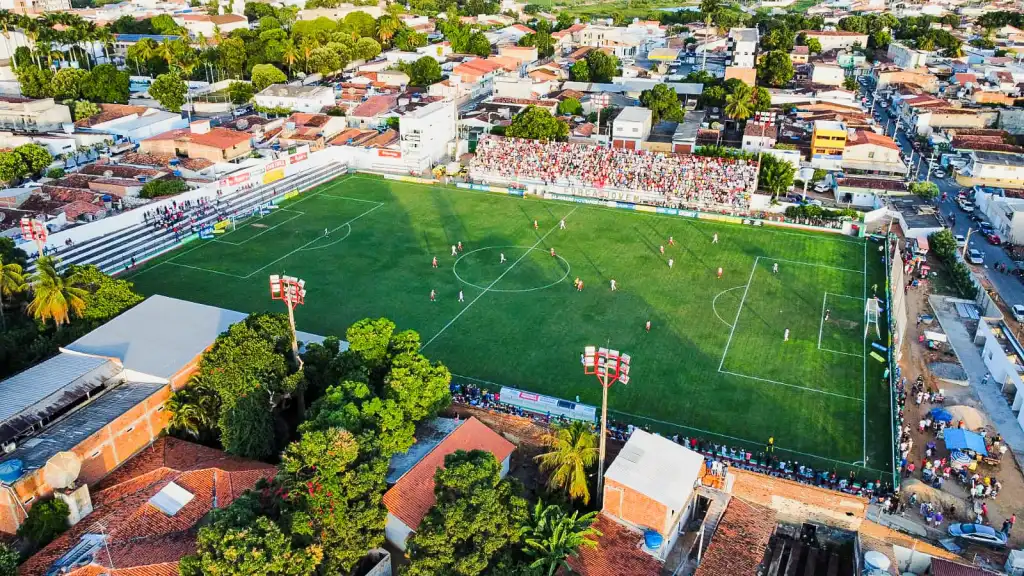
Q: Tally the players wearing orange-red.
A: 10